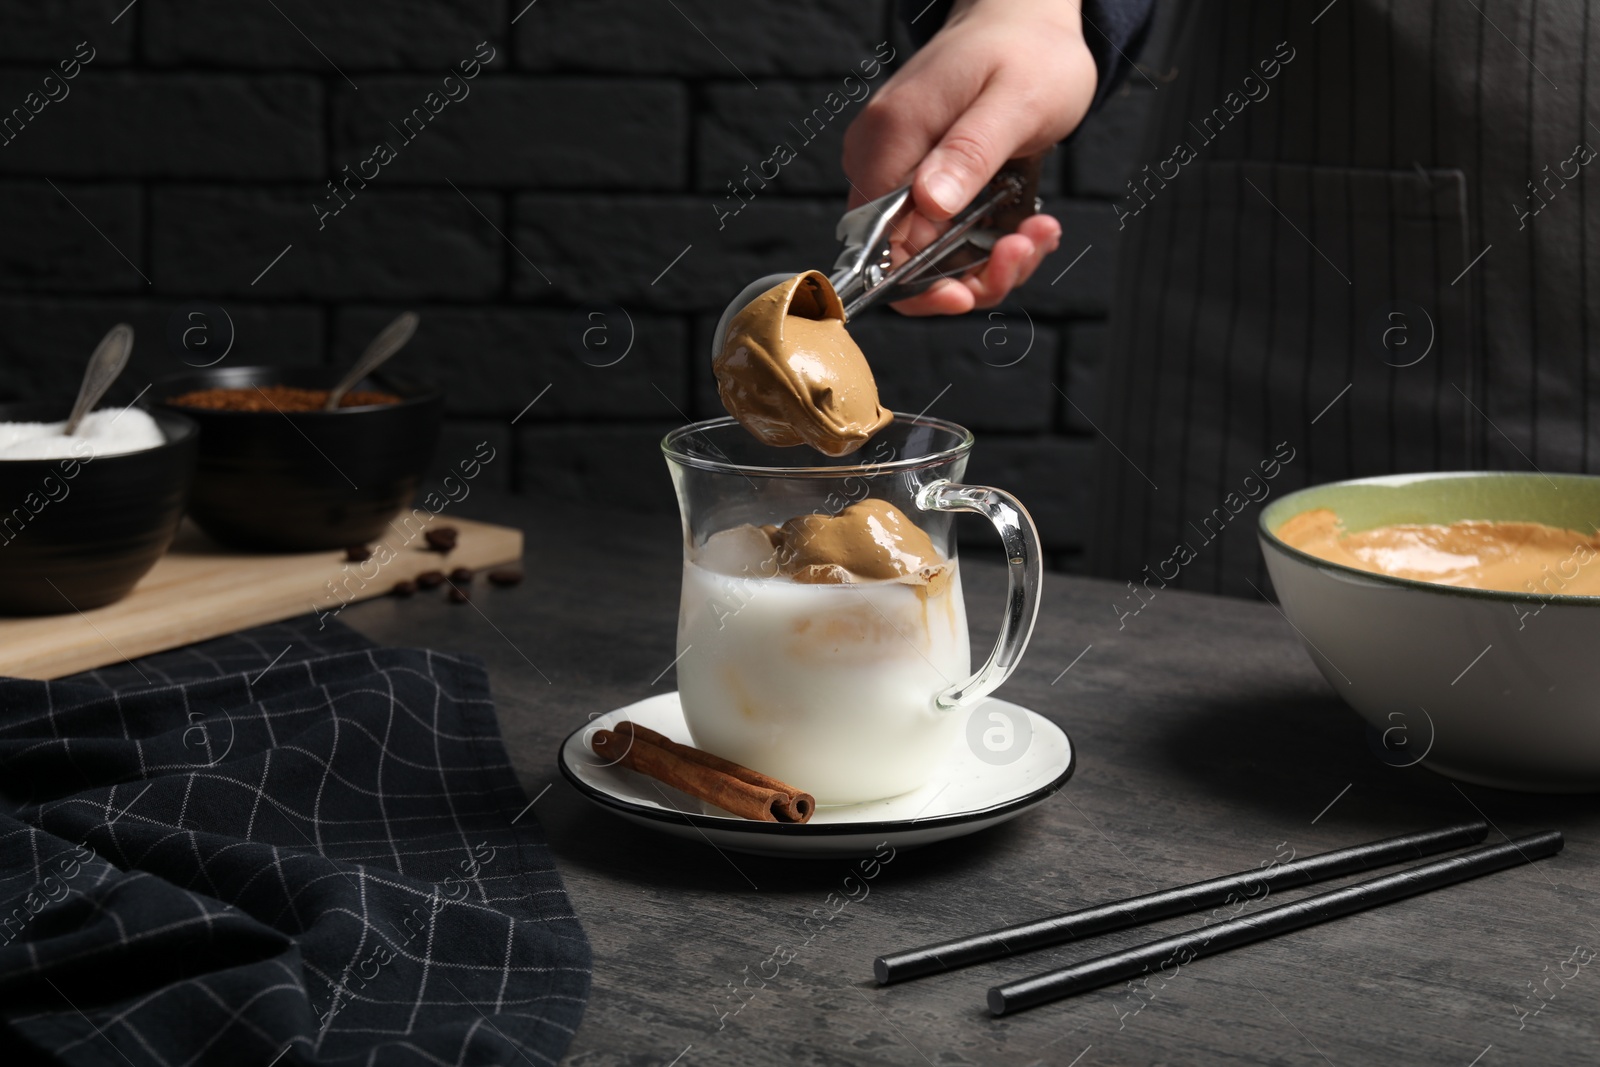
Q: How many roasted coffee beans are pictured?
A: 7